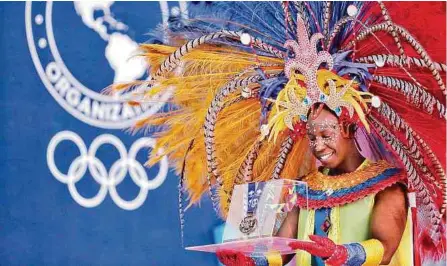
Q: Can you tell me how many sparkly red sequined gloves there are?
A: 2